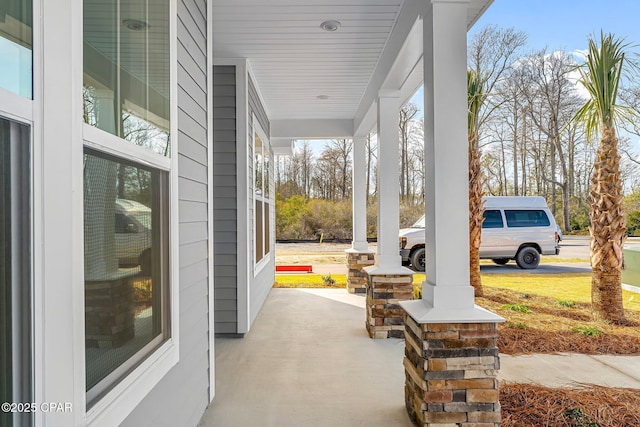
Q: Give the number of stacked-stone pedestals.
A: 3